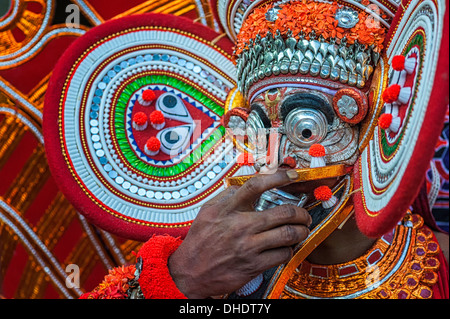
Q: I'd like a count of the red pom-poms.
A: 11